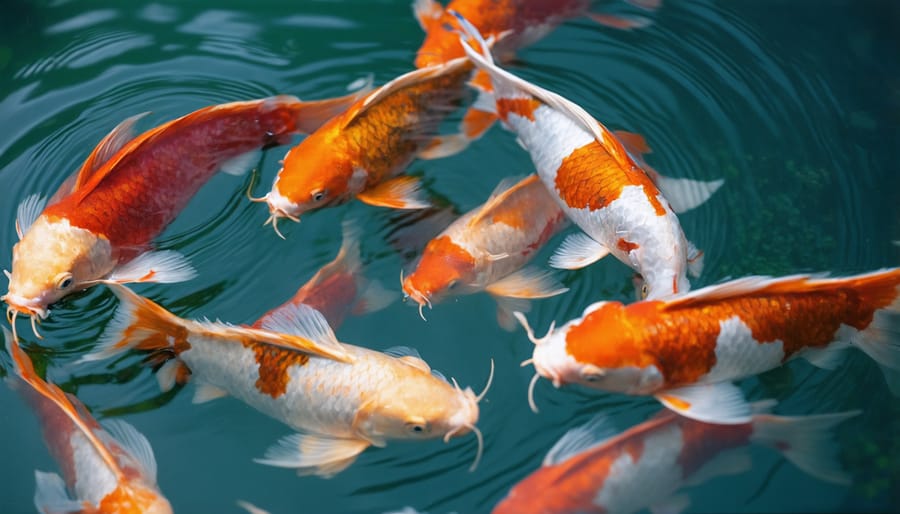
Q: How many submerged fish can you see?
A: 10